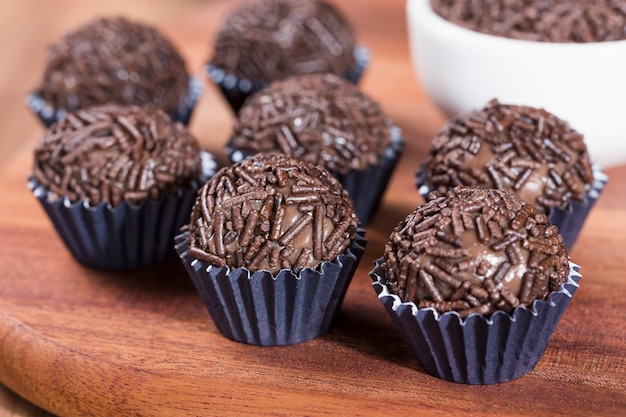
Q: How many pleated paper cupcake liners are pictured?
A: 7